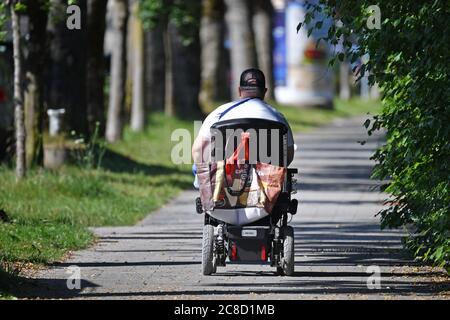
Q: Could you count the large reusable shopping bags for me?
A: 1